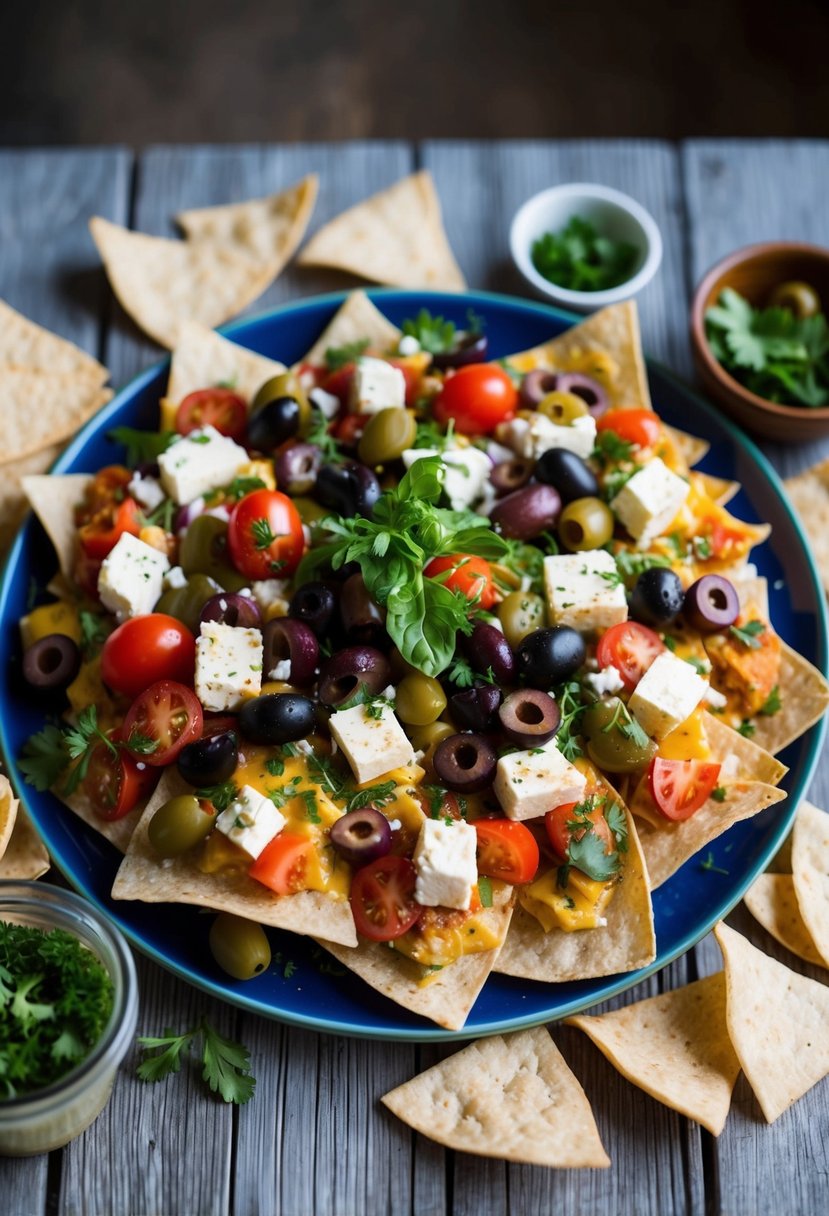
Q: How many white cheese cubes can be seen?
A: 13